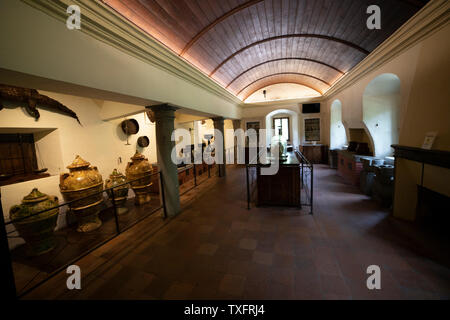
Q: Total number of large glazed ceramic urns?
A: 4